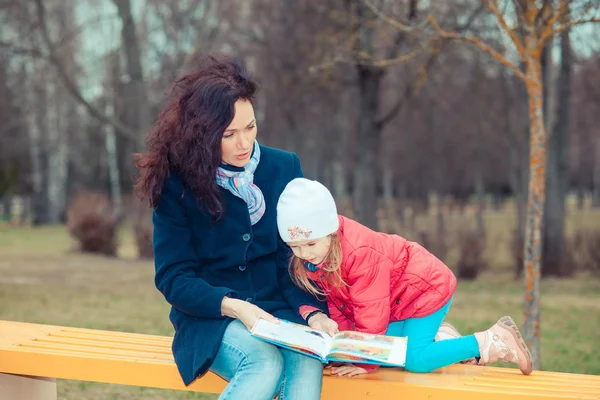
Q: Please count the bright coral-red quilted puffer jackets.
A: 1